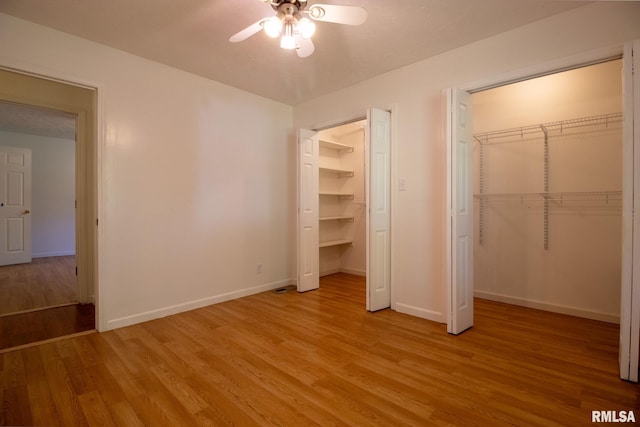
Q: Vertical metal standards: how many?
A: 2